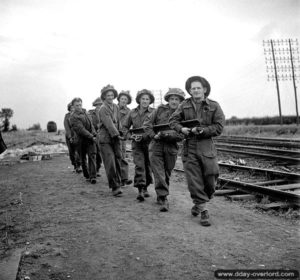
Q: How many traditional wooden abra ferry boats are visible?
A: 0